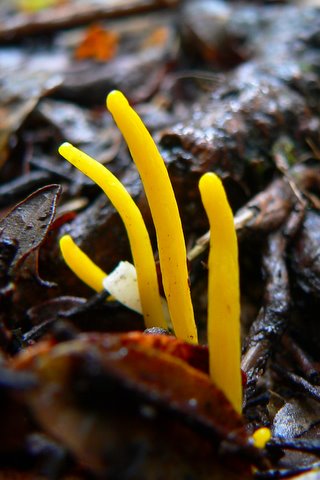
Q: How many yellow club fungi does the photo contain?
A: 5